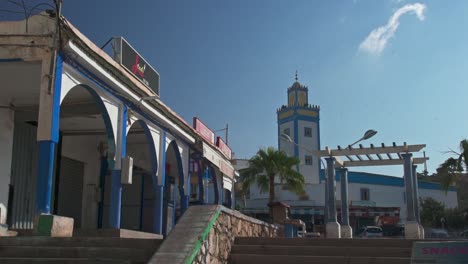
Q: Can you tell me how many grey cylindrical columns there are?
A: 4